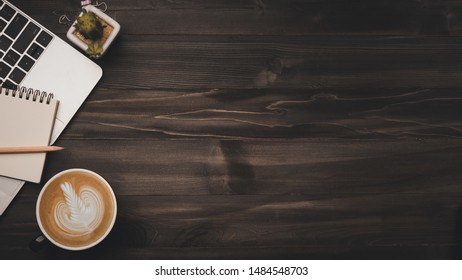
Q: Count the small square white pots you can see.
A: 1